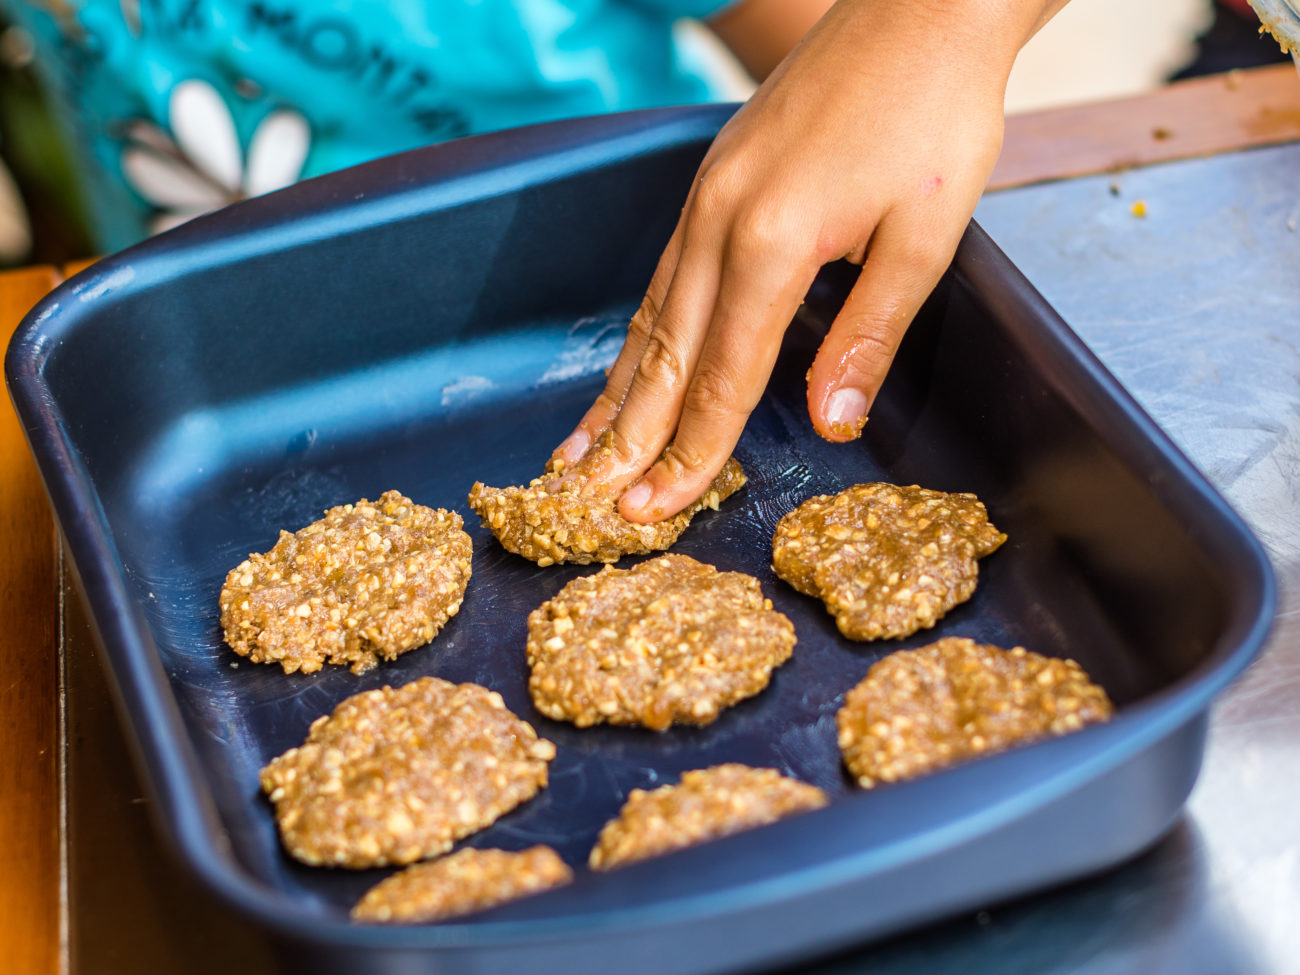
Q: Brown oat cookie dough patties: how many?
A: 8